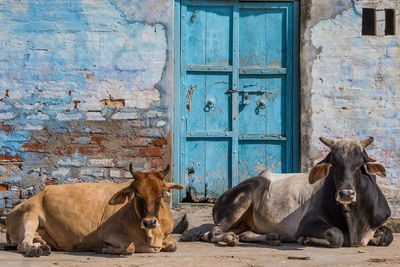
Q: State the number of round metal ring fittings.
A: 2